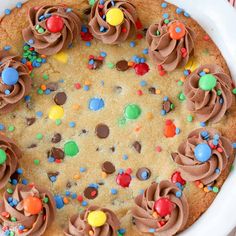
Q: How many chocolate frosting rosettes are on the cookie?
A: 10